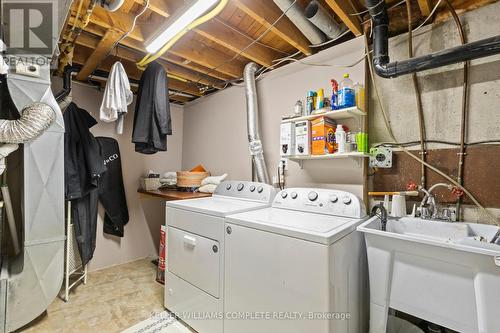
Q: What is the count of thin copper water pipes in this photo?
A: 2